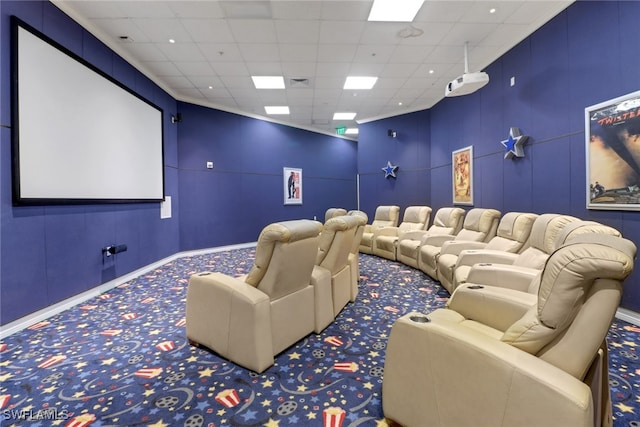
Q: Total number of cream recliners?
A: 12